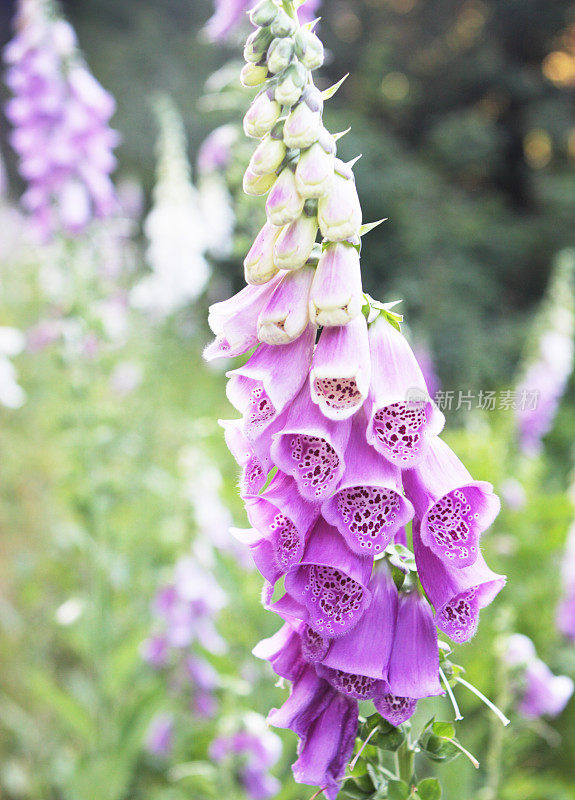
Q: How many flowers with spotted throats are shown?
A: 13